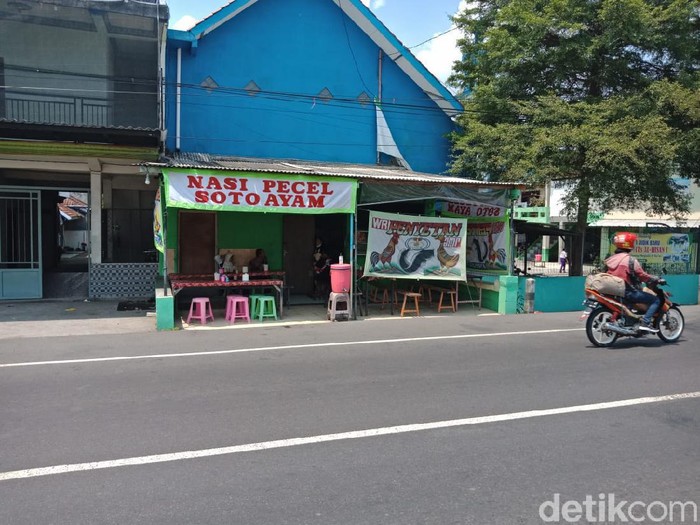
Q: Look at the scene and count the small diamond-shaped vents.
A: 4